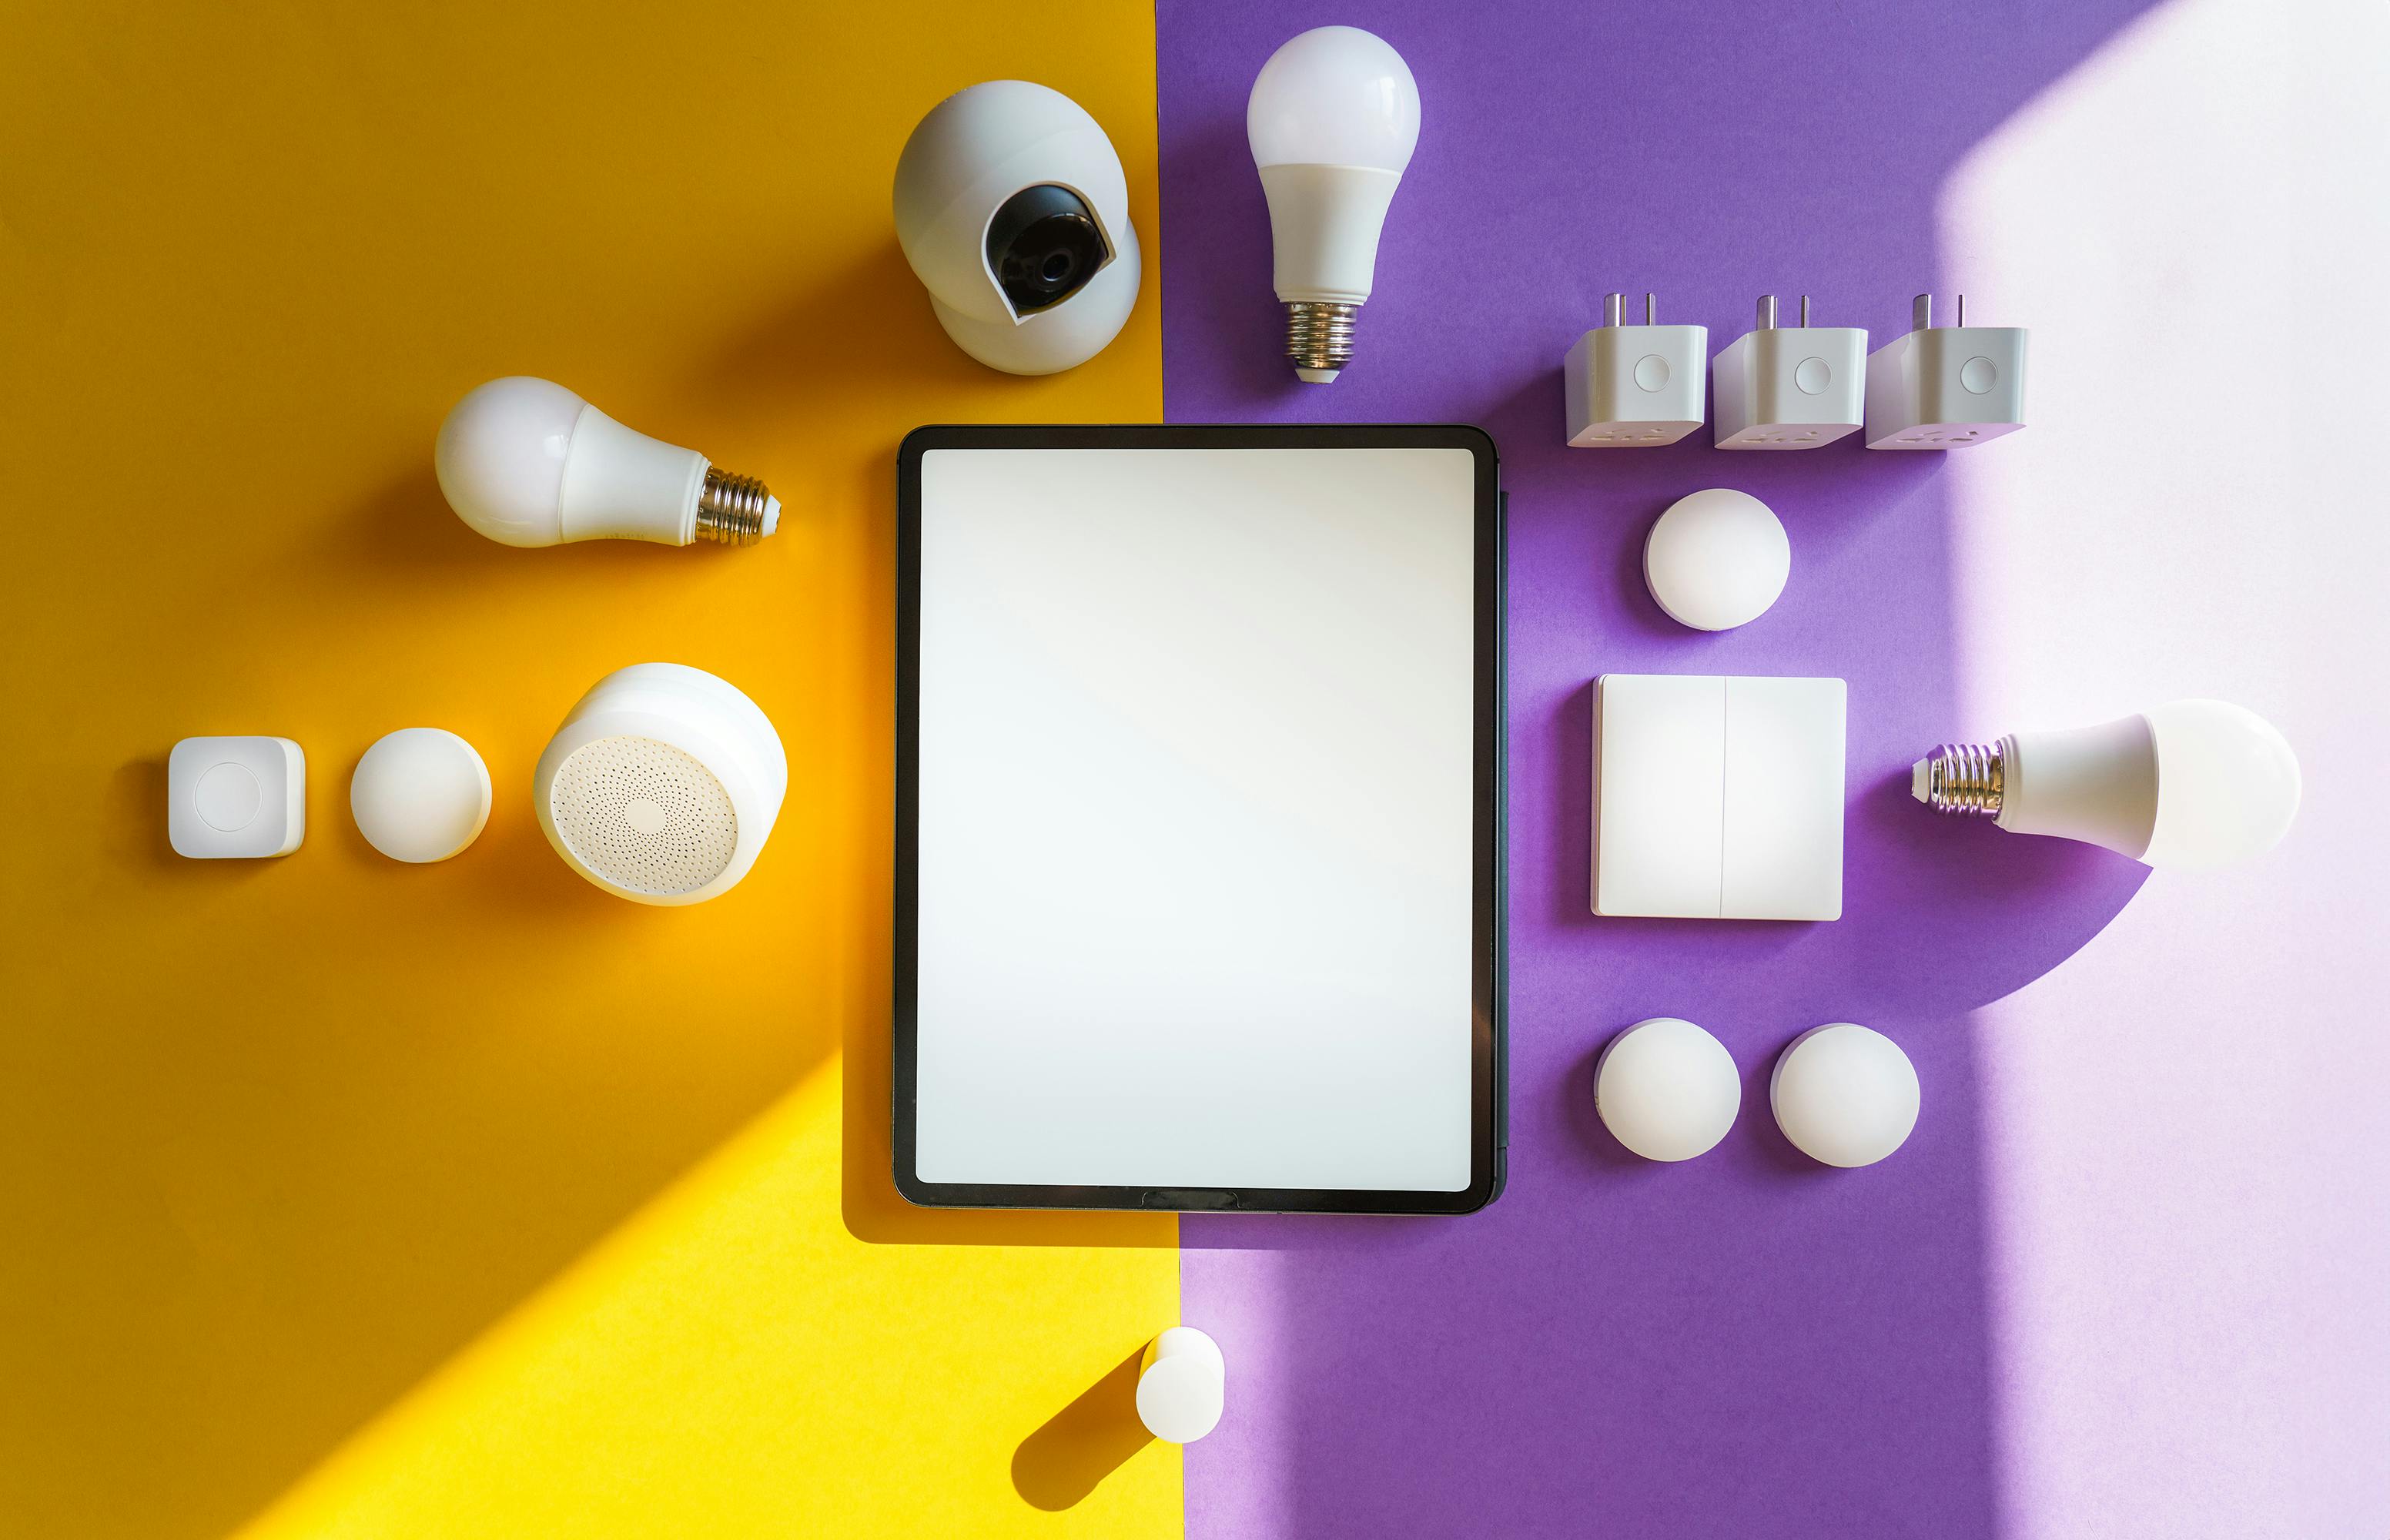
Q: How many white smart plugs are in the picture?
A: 3